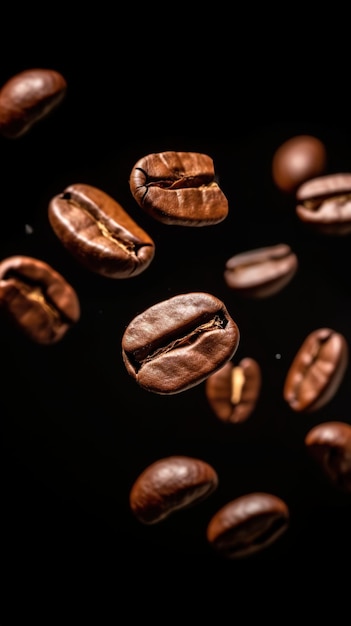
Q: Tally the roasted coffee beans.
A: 13